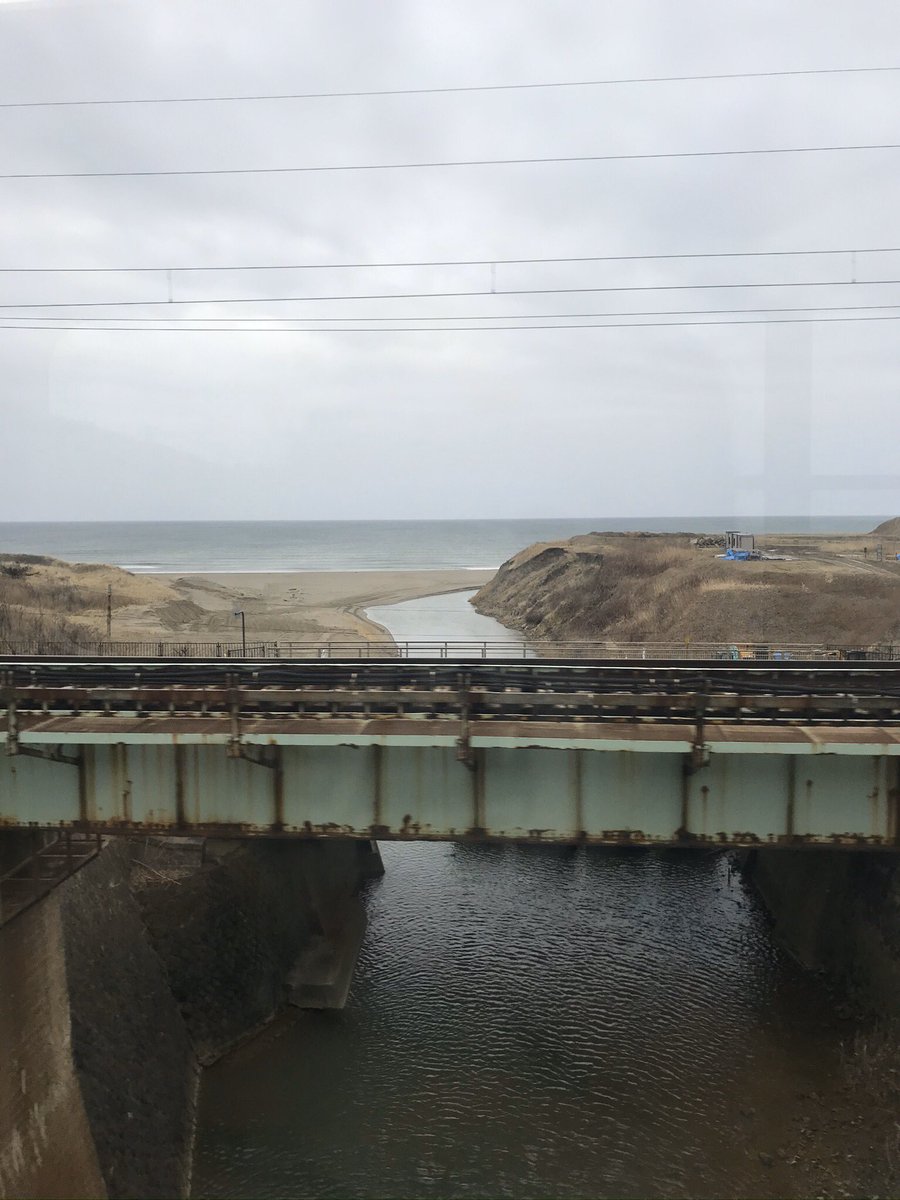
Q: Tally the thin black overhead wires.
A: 6